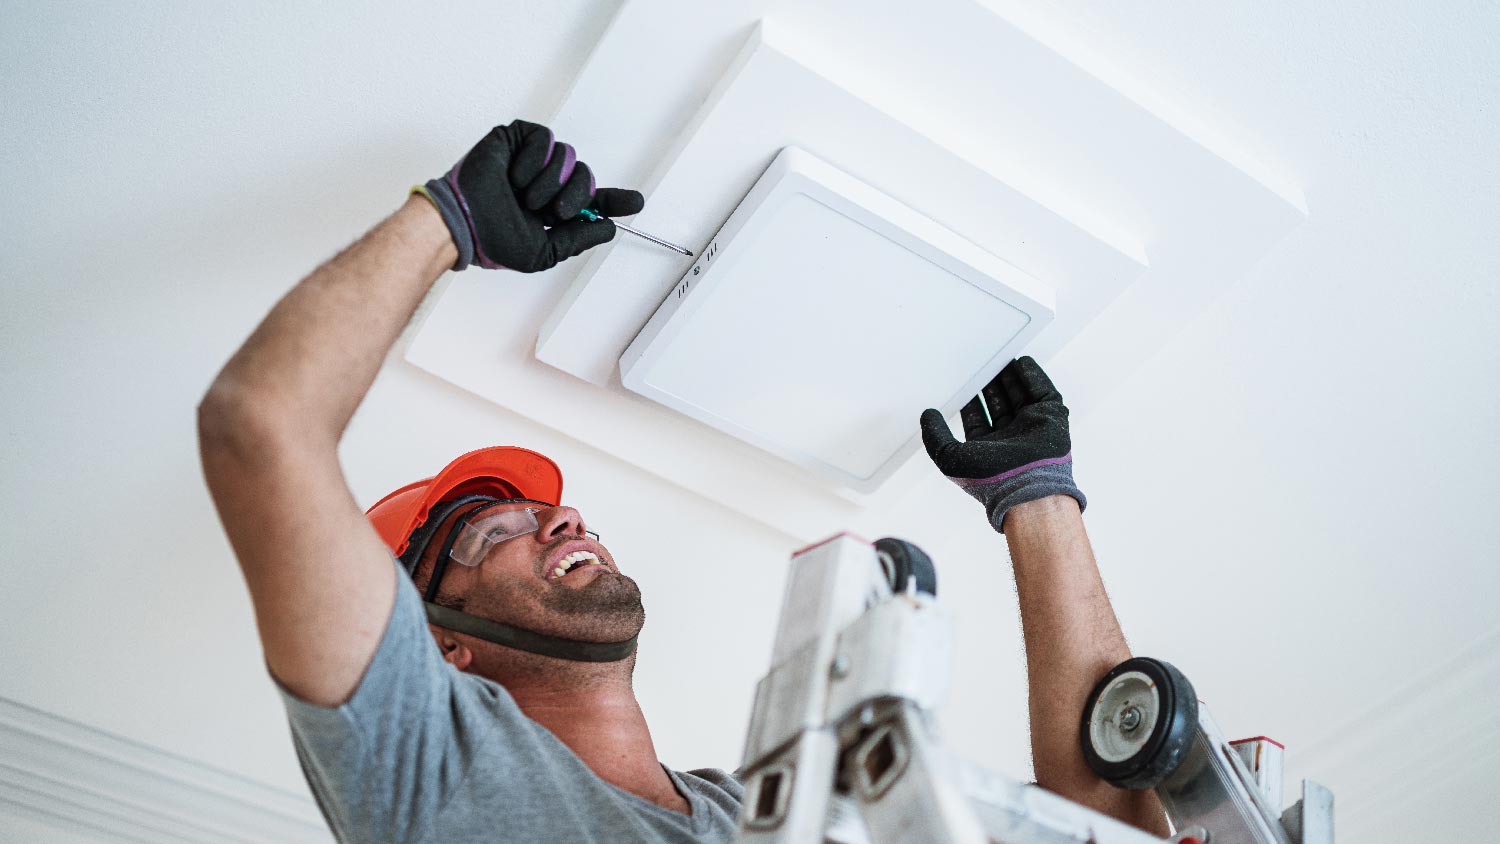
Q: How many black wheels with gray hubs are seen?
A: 2